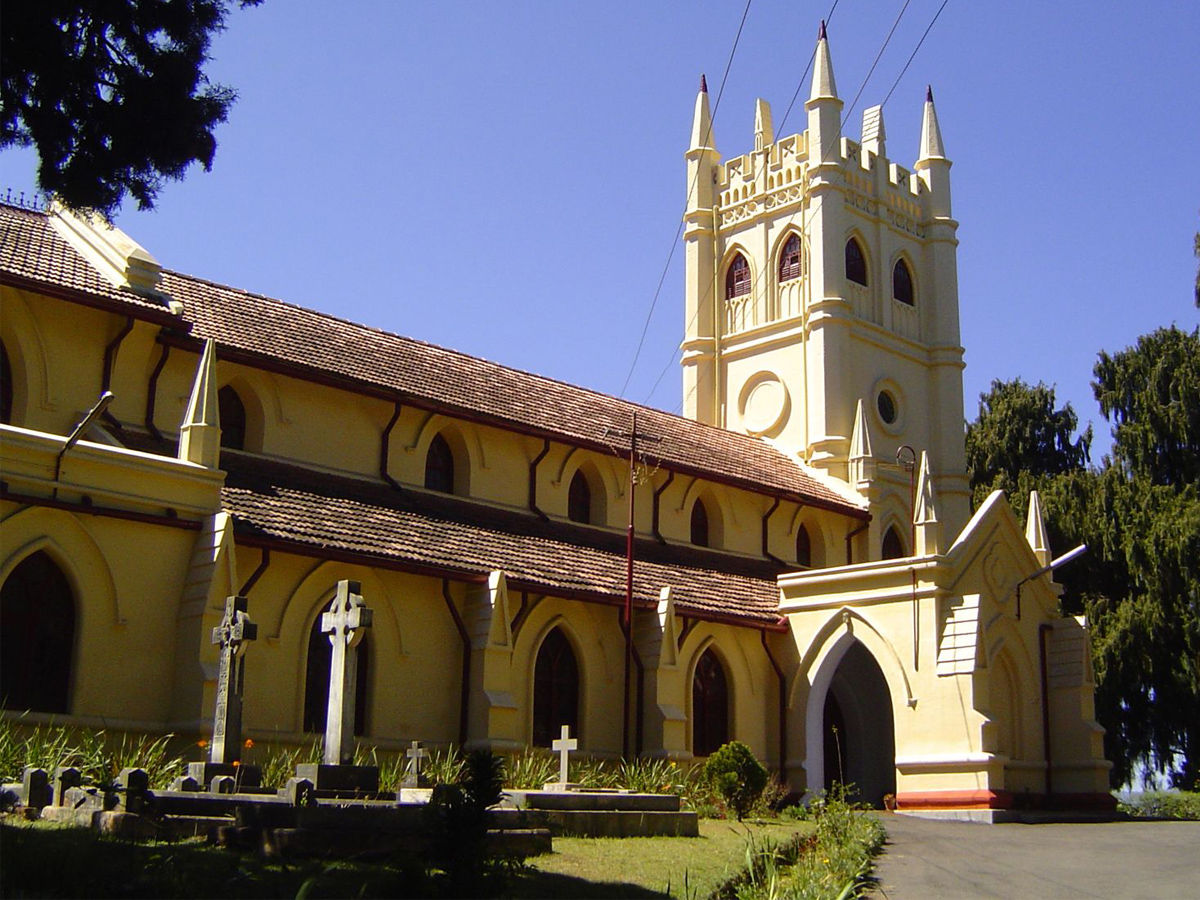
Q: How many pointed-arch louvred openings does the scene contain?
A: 4